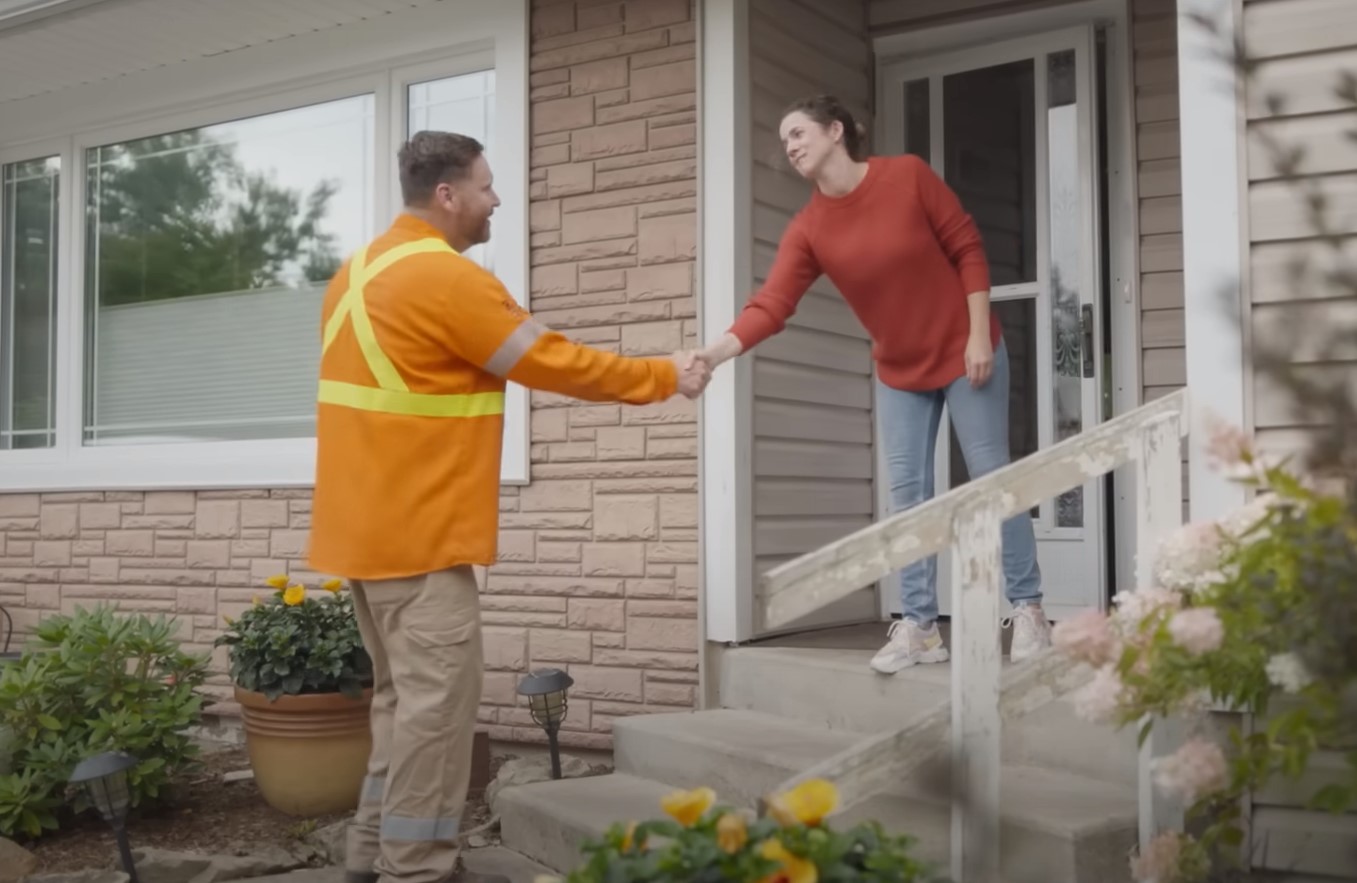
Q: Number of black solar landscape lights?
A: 2